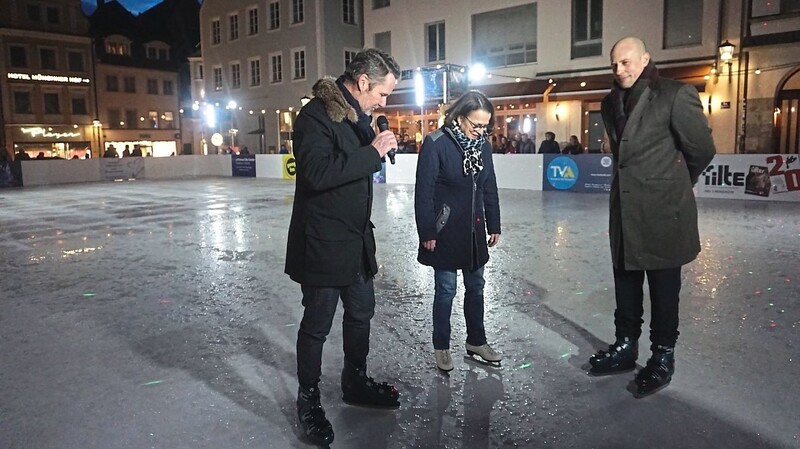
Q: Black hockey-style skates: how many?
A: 4